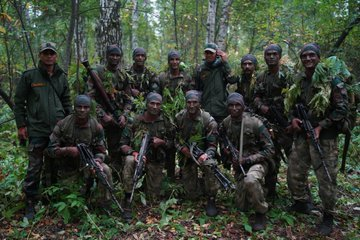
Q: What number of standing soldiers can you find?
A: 8